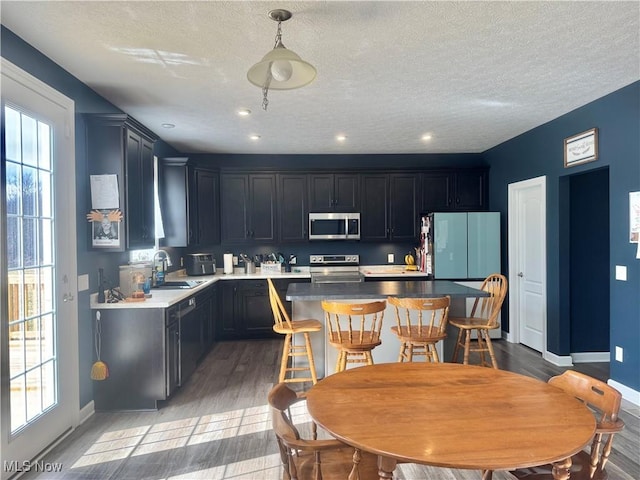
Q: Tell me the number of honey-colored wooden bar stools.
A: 4